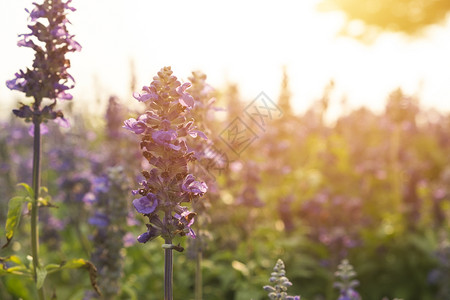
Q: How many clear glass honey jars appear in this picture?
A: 0